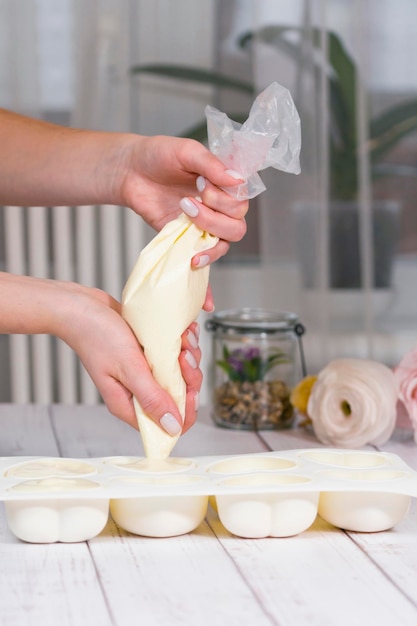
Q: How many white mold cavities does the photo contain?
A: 8